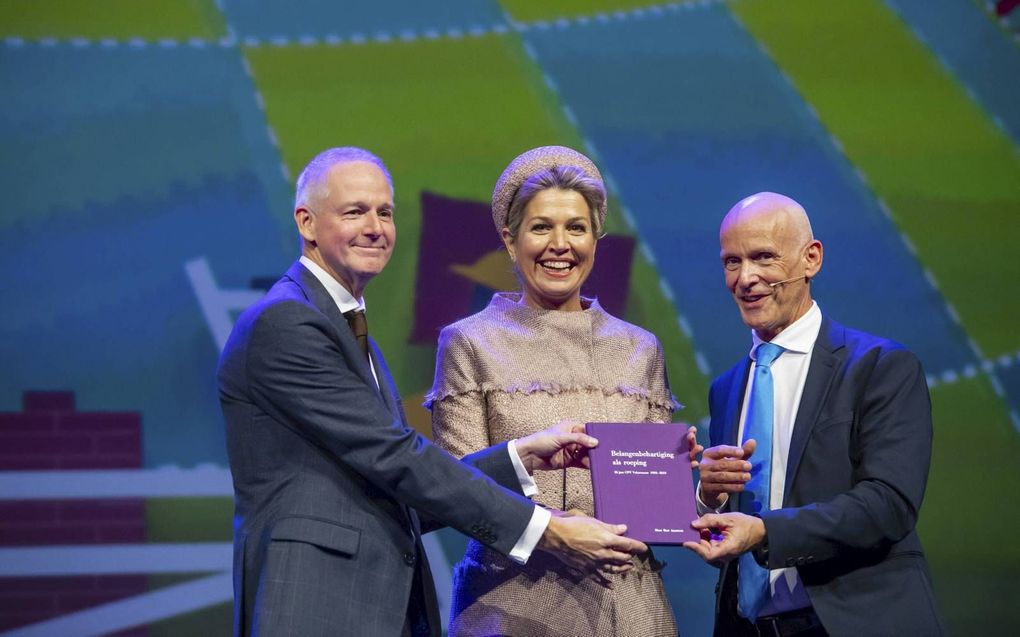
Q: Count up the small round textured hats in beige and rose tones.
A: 1